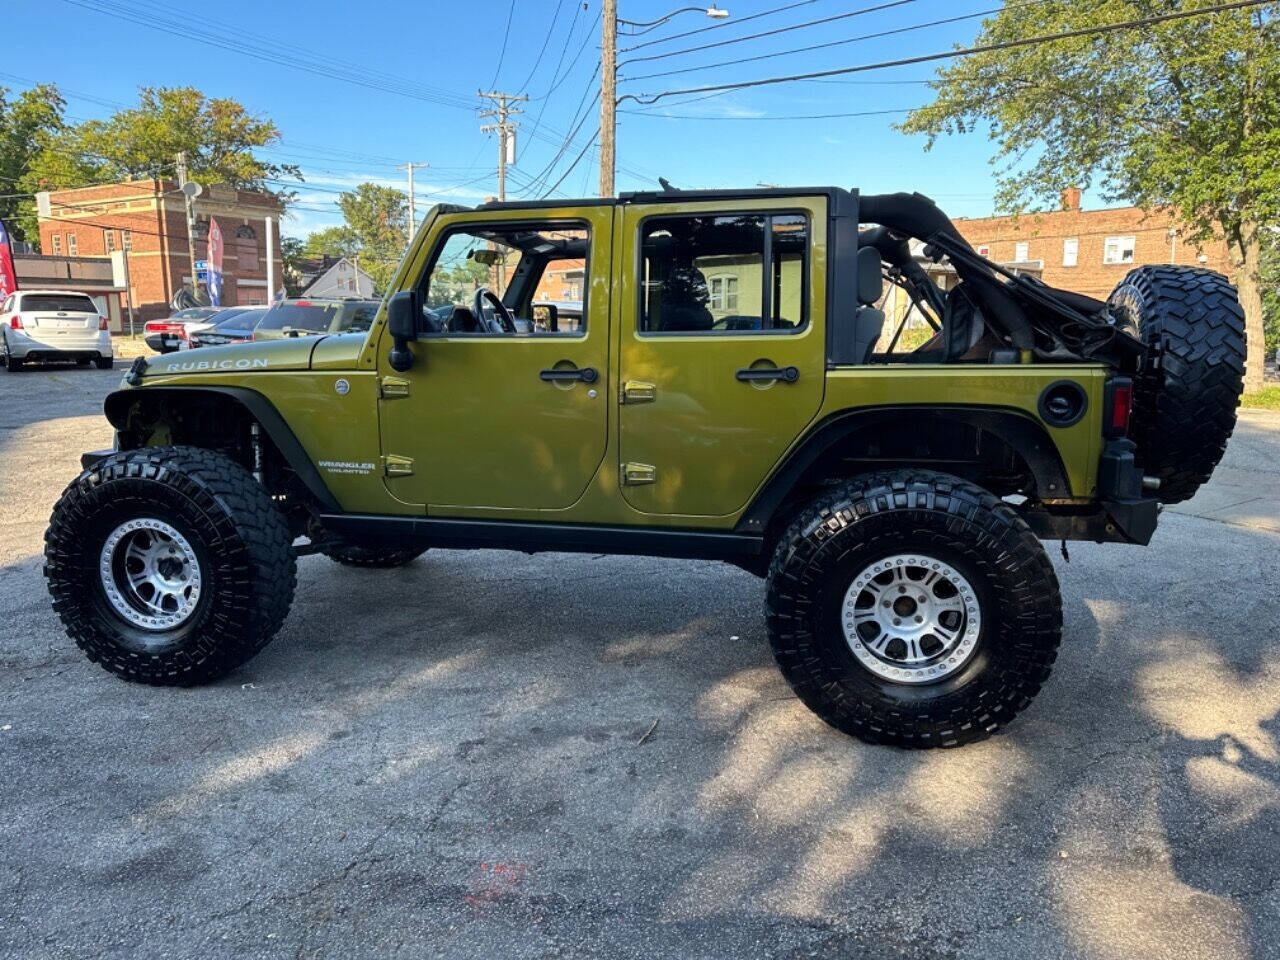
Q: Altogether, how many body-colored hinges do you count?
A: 4